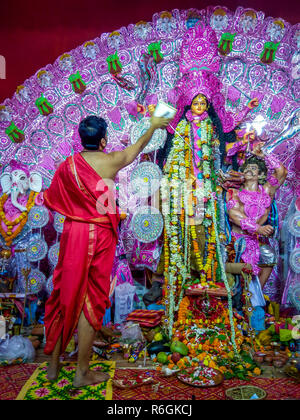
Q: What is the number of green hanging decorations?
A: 7